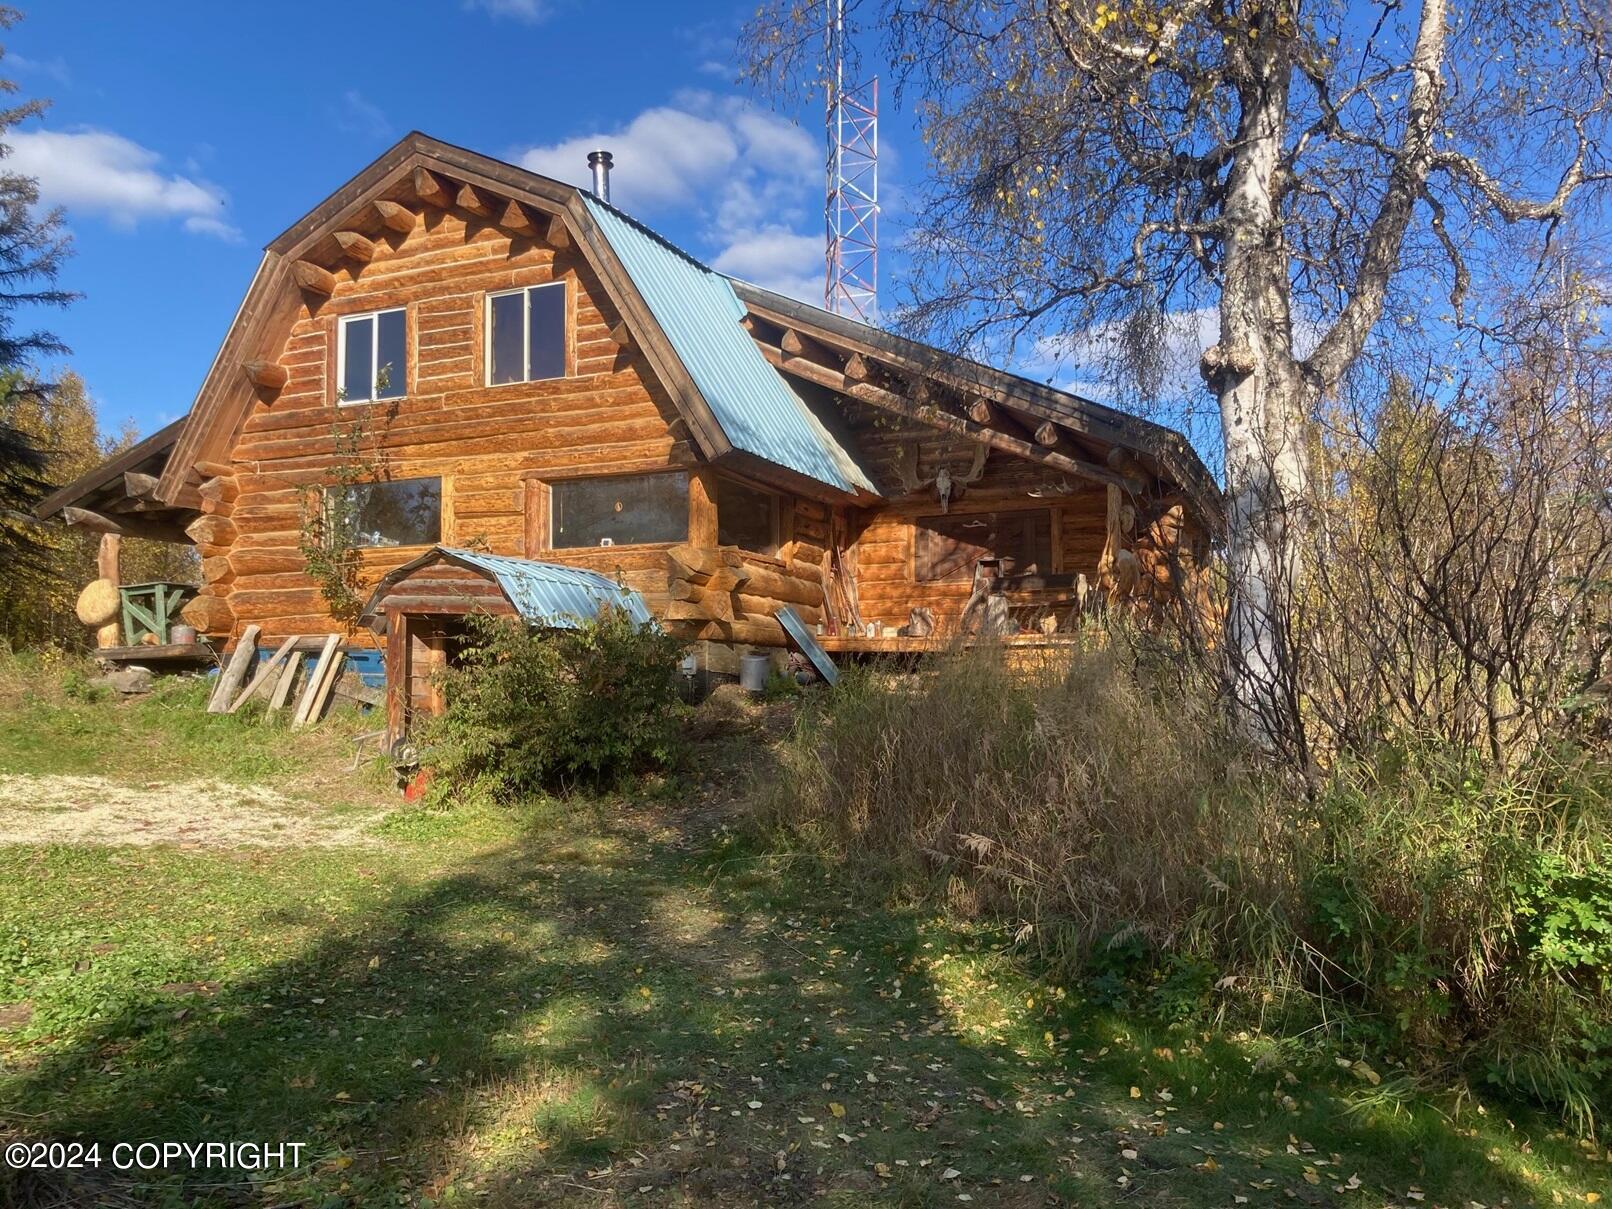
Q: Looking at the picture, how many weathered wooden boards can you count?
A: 5